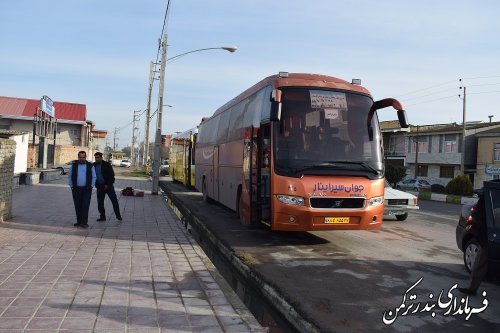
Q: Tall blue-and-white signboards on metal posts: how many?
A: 1